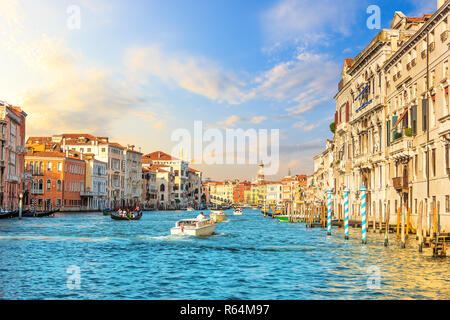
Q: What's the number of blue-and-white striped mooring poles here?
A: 3